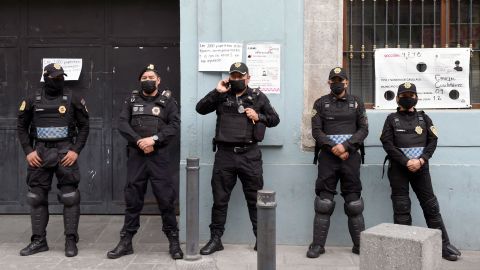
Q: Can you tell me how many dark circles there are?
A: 3